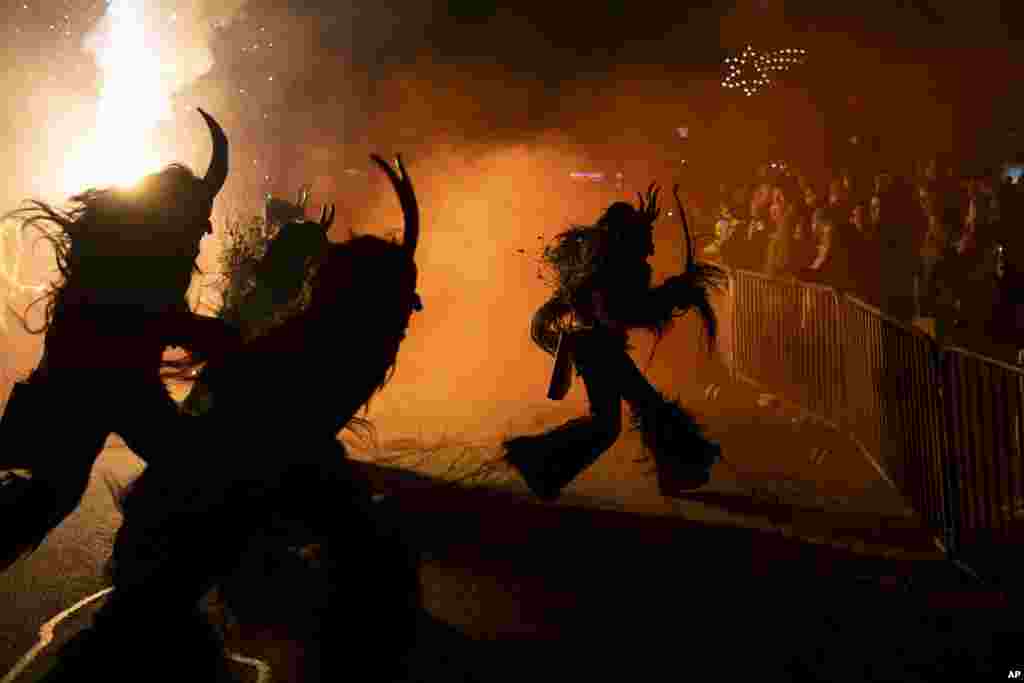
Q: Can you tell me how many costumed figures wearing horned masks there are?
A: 4